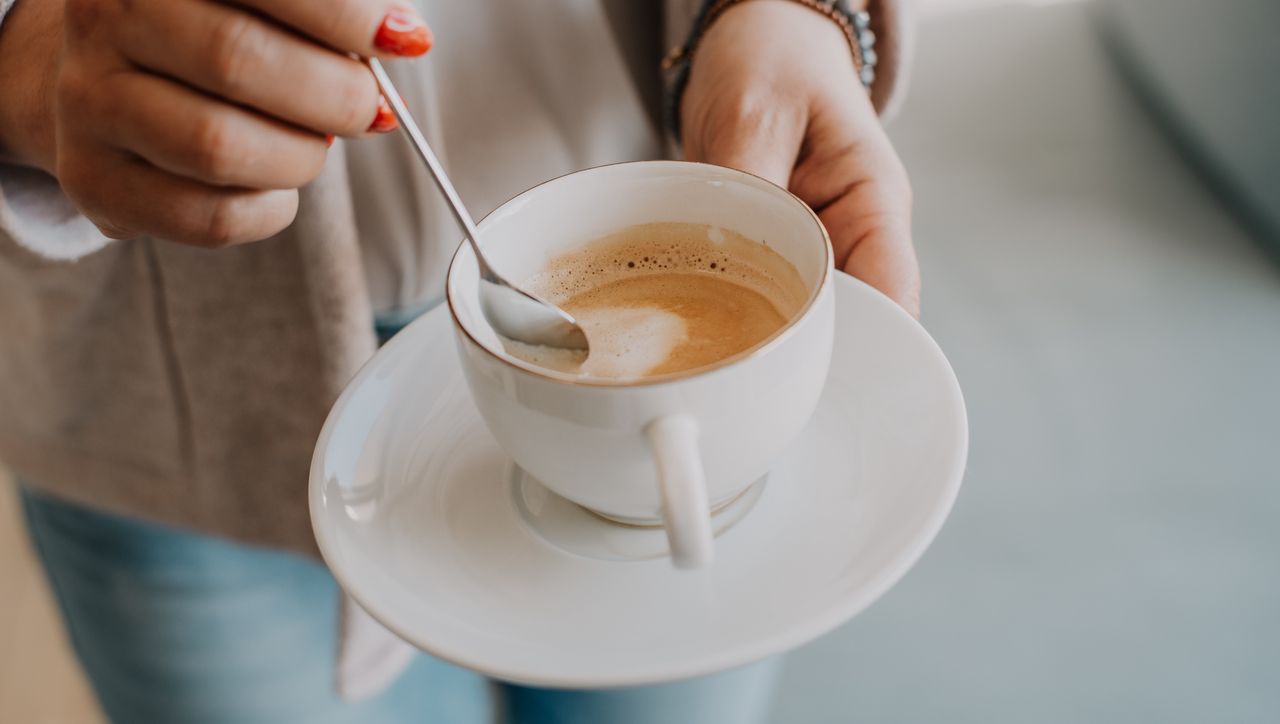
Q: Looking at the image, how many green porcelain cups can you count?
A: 0